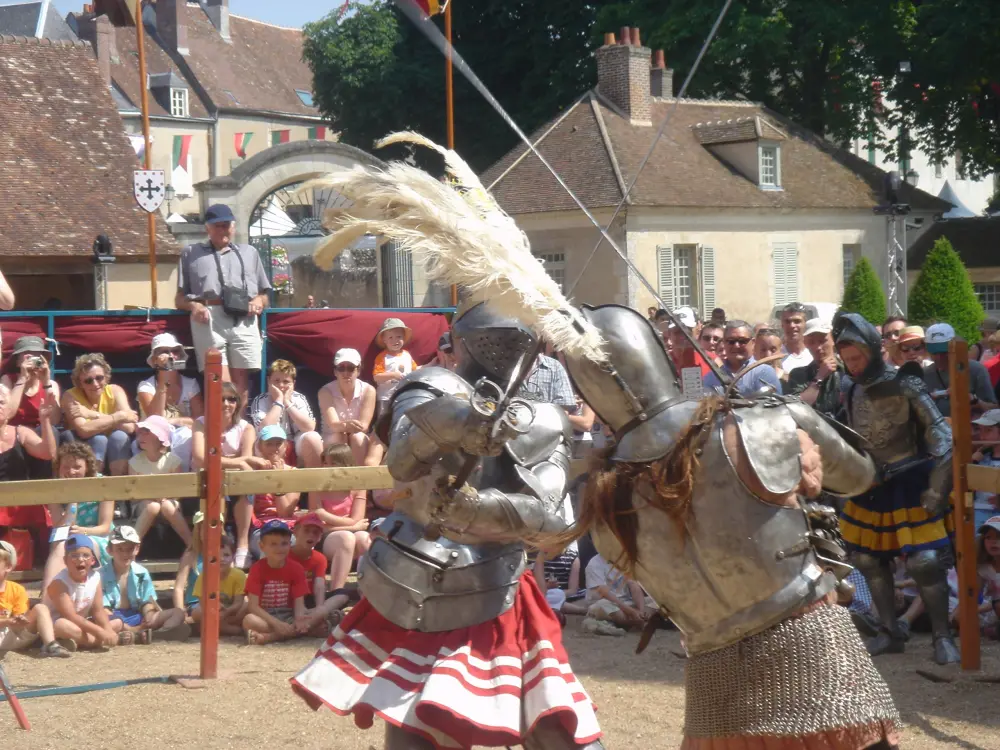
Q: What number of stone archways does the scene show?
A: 1